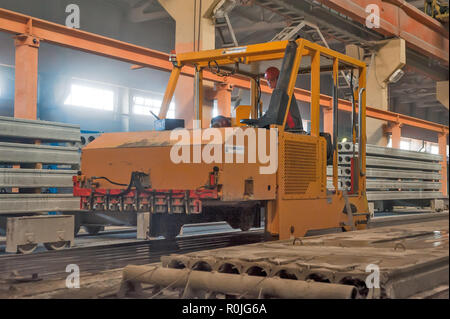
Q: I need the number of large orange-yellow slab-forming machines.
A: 1